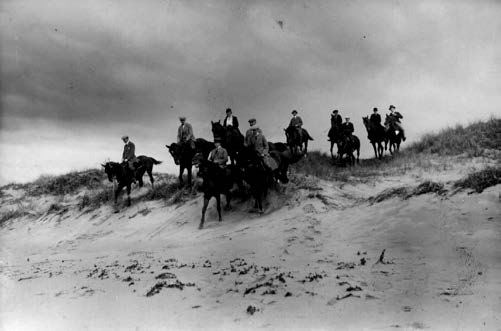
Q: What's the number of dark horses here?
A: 11